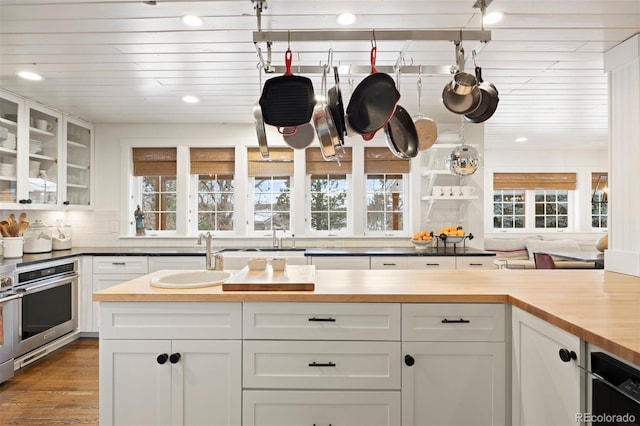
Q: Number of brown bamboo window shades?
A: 7